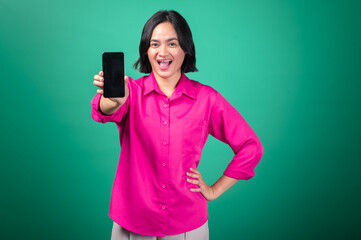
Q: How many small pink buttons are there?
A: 6